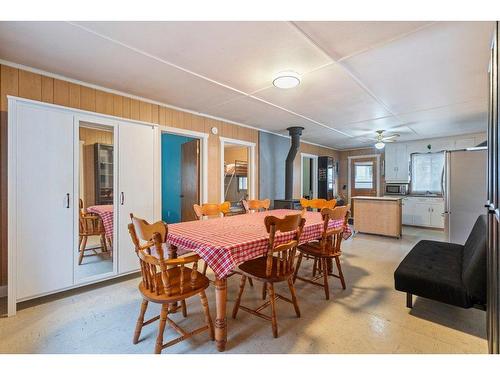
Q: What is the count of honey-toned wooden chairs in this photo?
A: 6